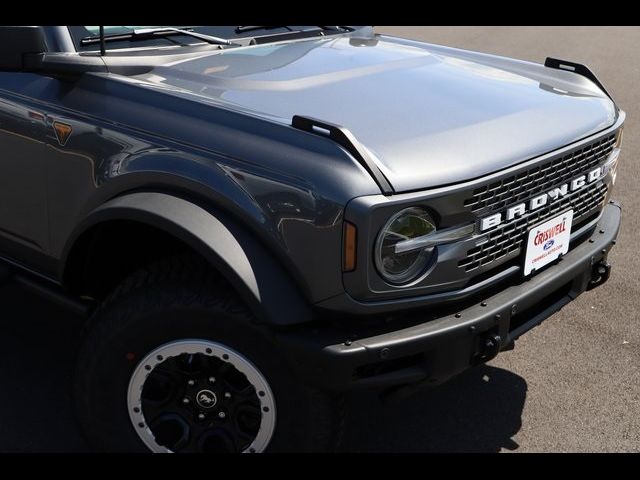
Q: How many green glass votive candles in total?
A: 0